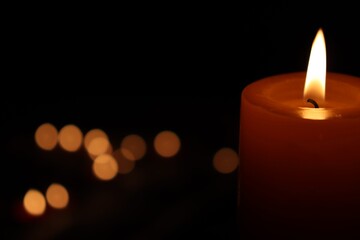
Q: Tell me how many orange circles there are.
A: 11